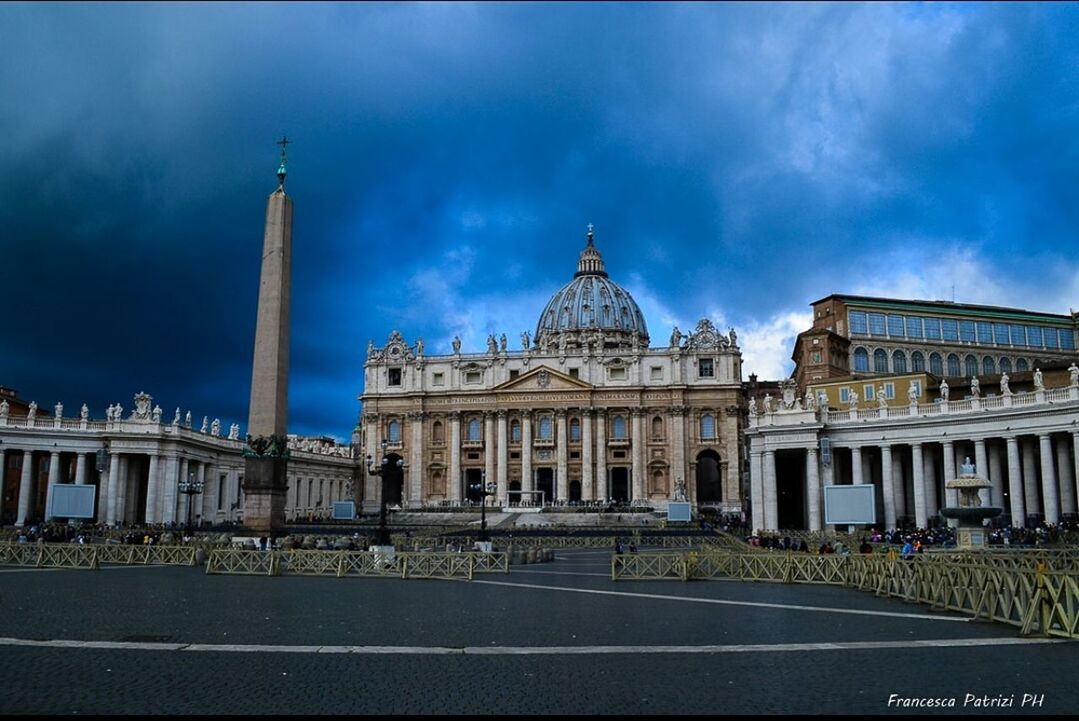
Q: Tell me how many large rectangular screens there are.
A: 4